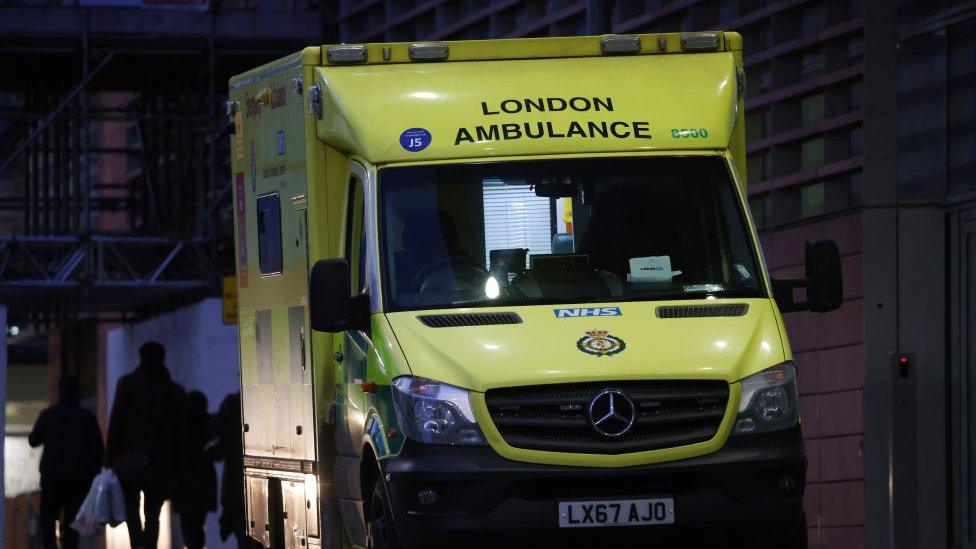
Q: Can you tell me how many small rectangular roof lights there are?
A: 4